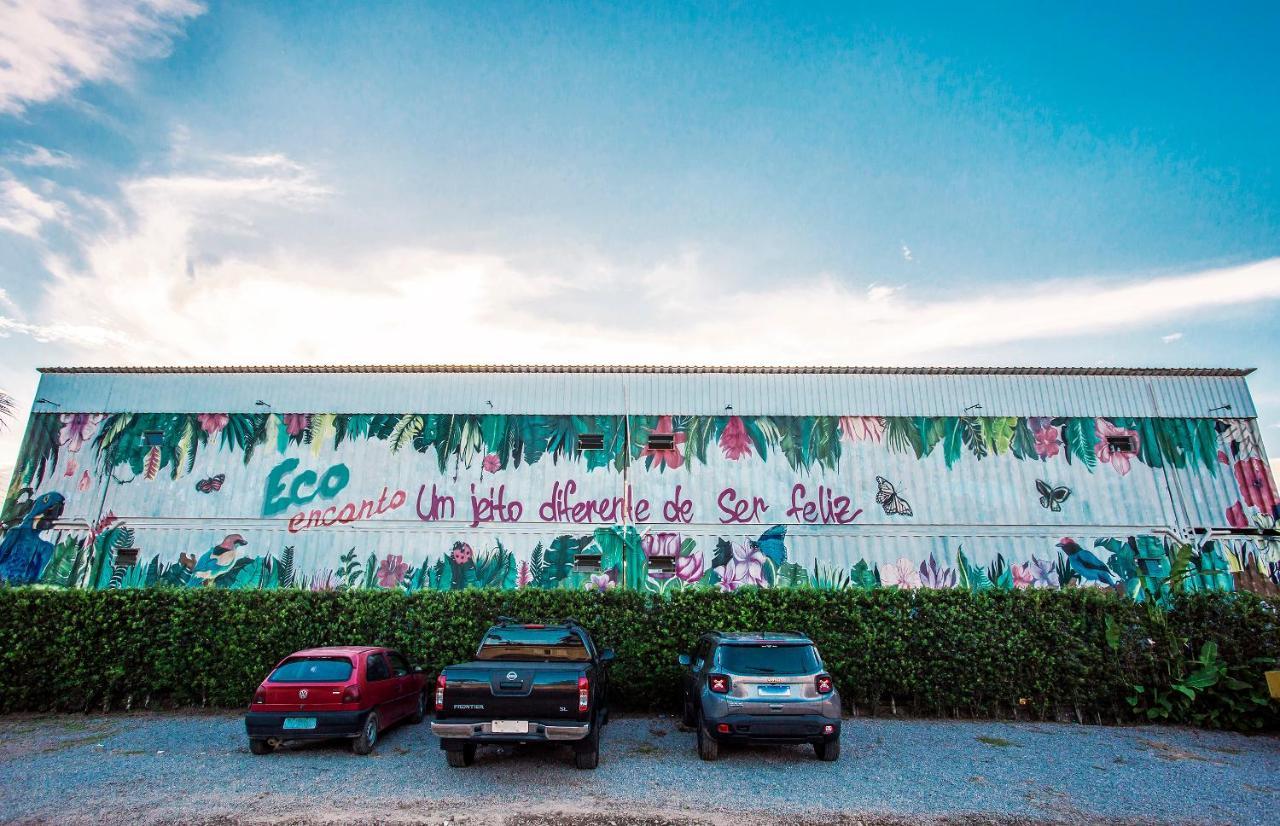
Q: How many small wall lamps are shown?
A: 6